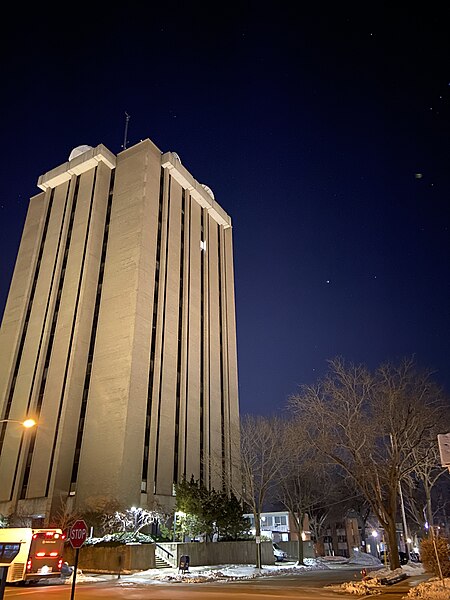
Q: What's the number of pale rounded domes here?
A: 3